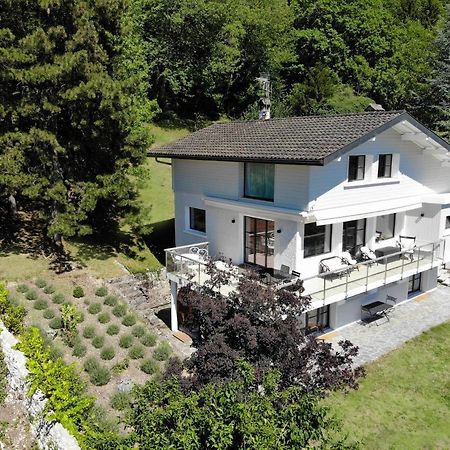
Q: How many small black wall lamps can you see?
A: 3